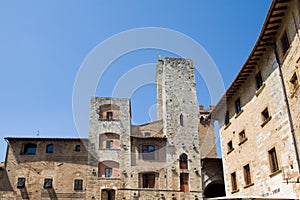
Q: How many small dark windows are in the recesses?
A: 3